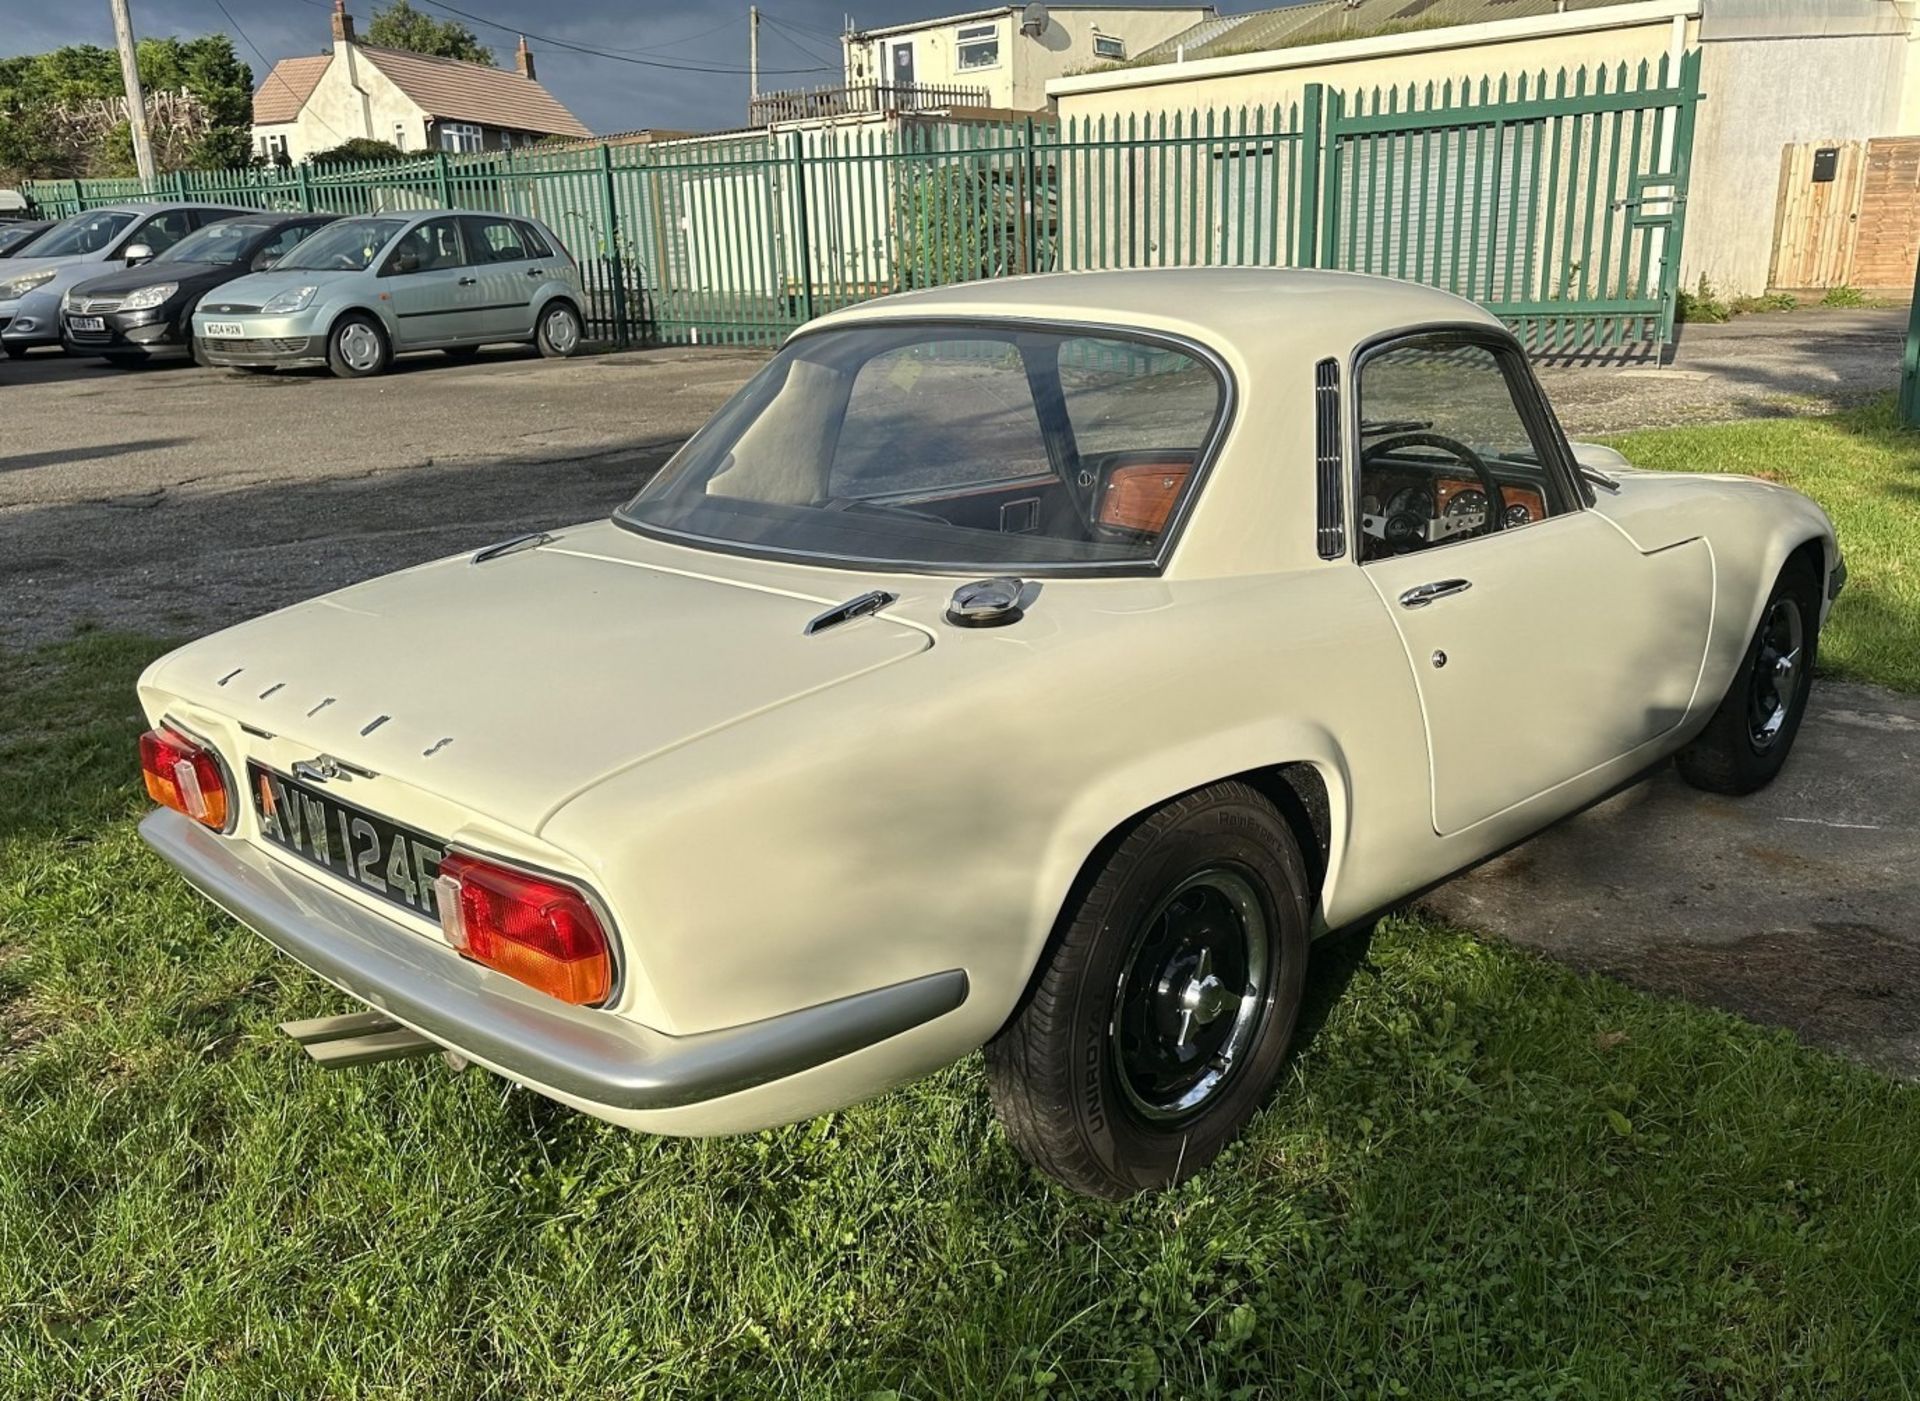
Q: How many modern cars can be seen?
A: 4